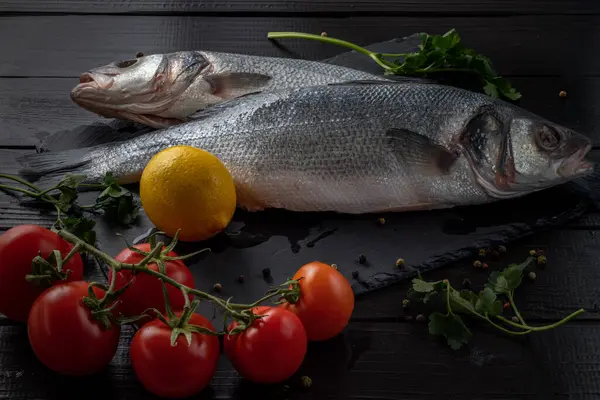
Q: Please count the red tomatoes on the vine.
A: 6